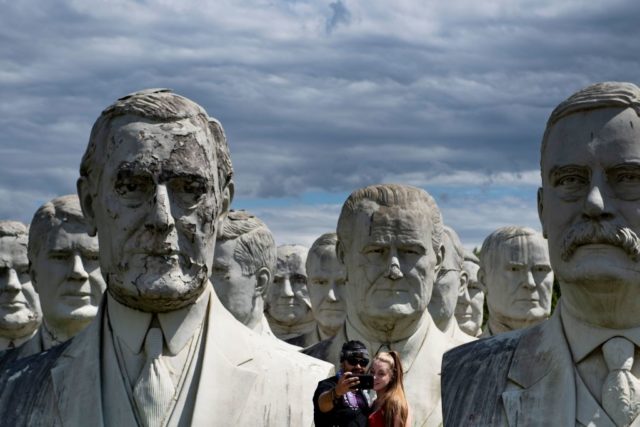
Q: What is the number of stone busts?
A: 11